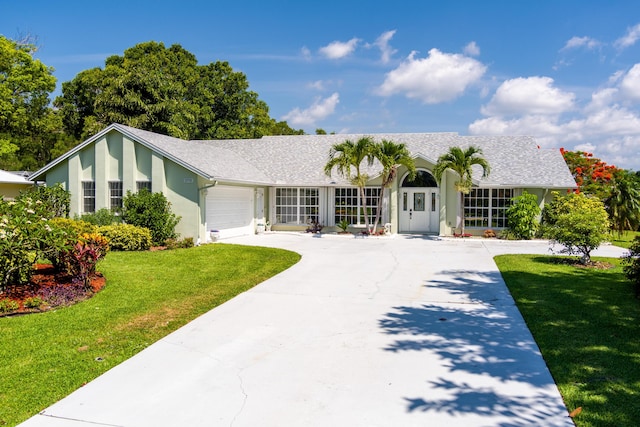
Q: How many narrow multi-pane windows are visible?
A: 3